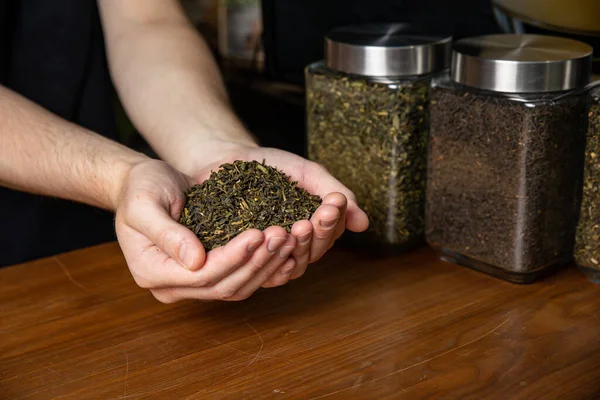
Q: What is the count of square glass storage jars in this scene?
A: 3